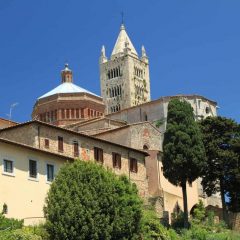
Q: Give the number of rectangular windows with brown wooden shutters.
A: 6